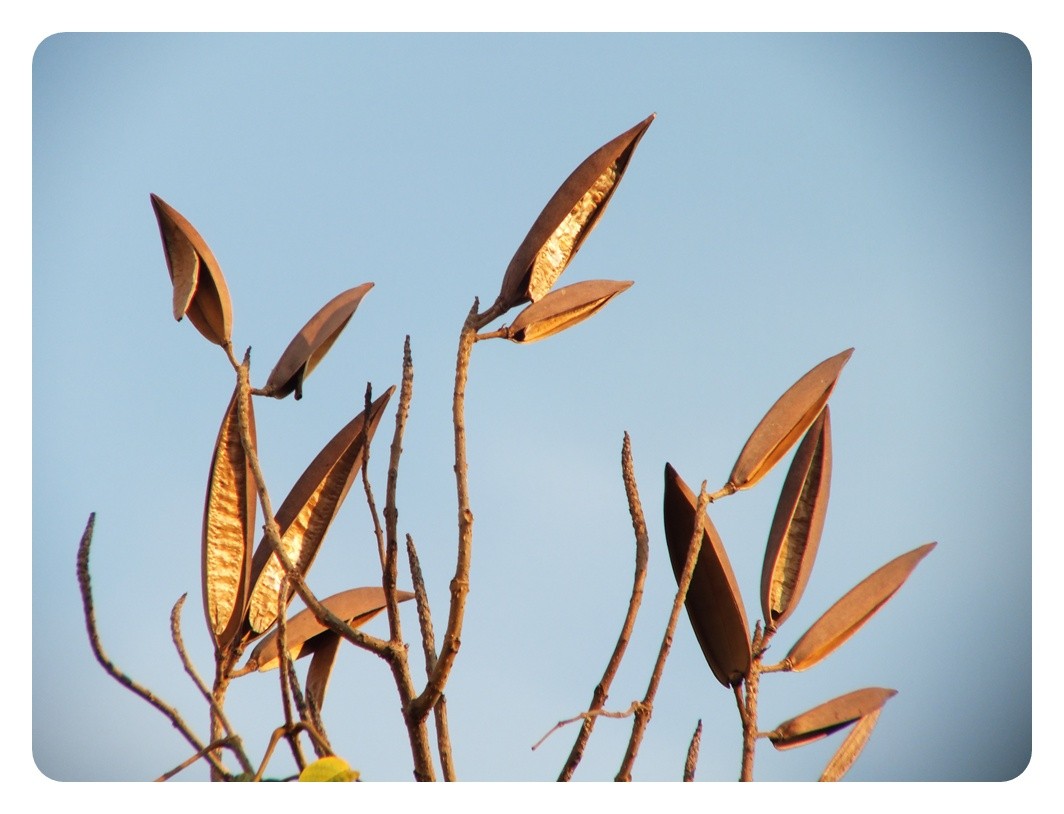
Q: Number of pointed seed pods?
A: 12